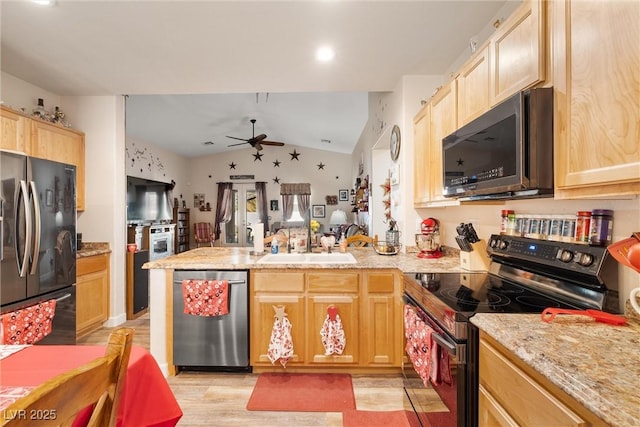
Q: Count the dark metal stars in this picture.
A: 6